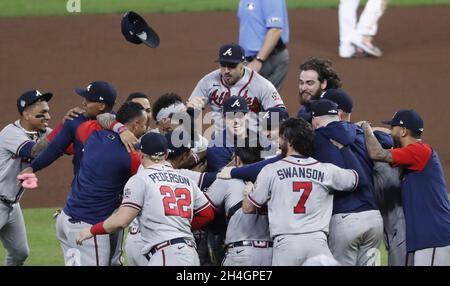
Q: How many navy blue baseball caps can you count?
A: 11